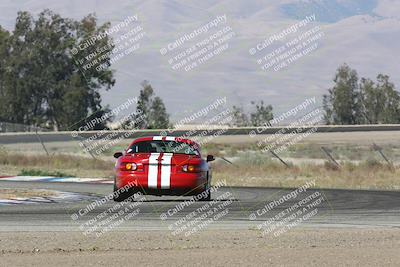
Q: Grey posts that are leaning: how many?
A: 6